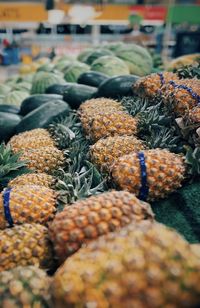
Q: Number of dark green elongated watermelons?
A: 8